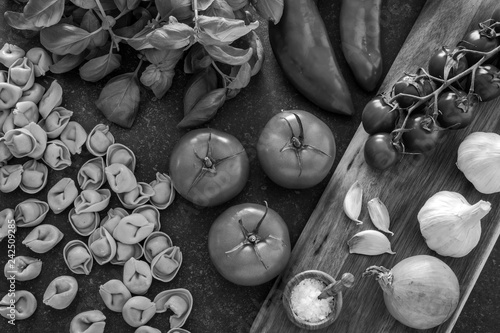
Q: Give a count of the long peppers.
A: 2